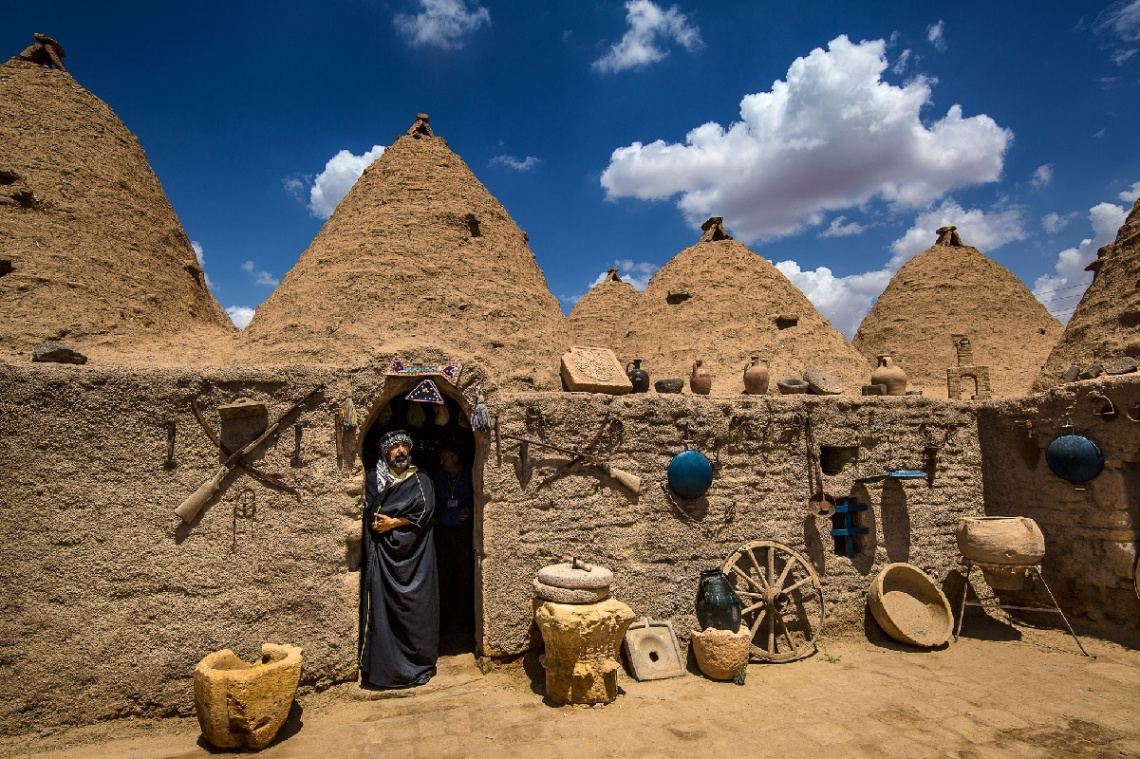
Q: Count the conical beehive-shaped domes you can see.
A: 6